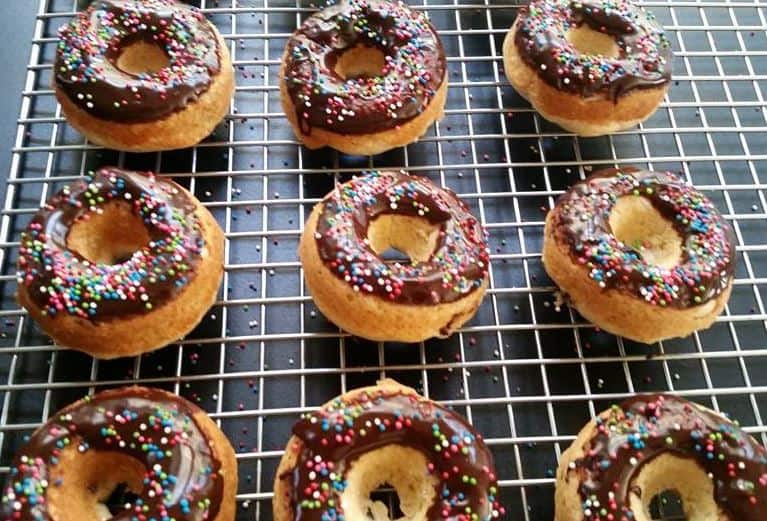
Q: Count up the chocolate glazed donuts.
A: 9